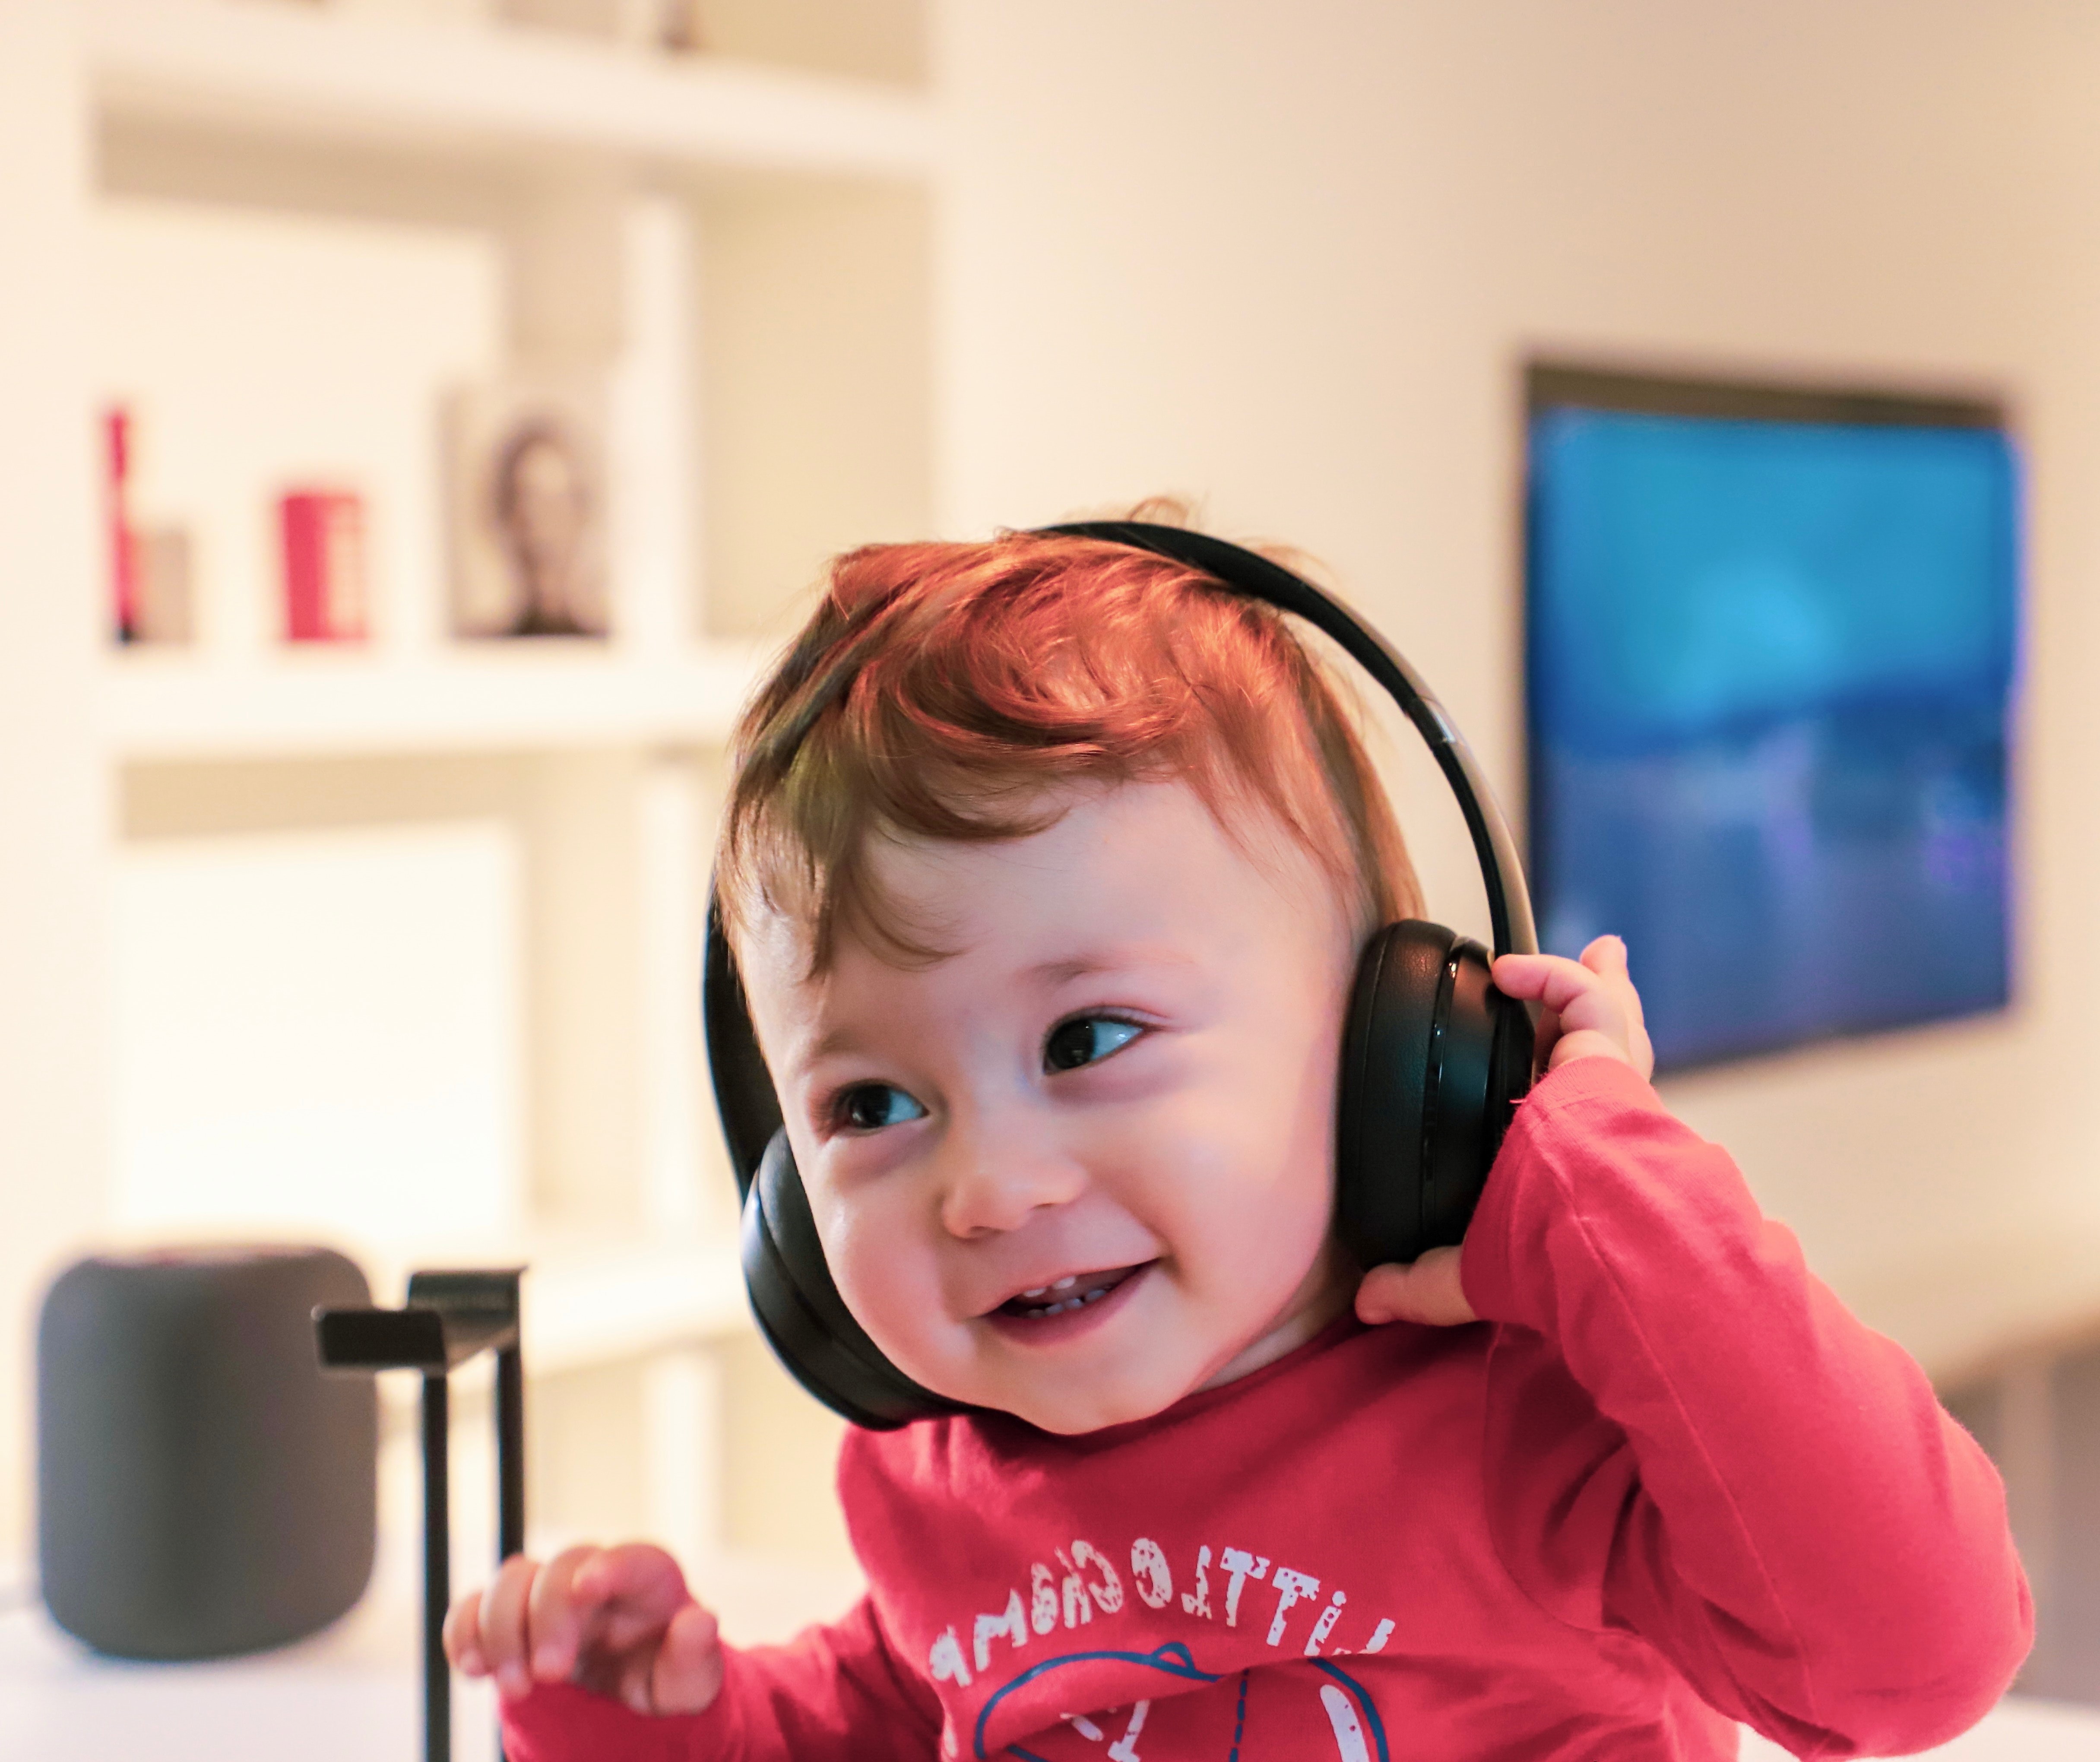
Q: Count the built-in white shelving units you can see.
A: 1